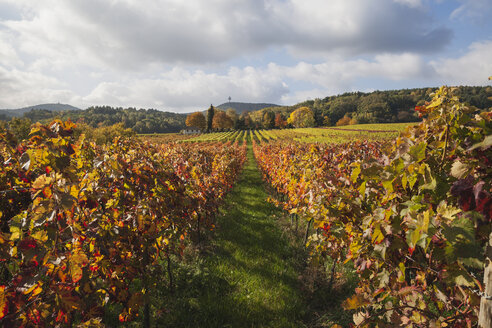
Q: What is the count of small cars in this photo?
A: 0